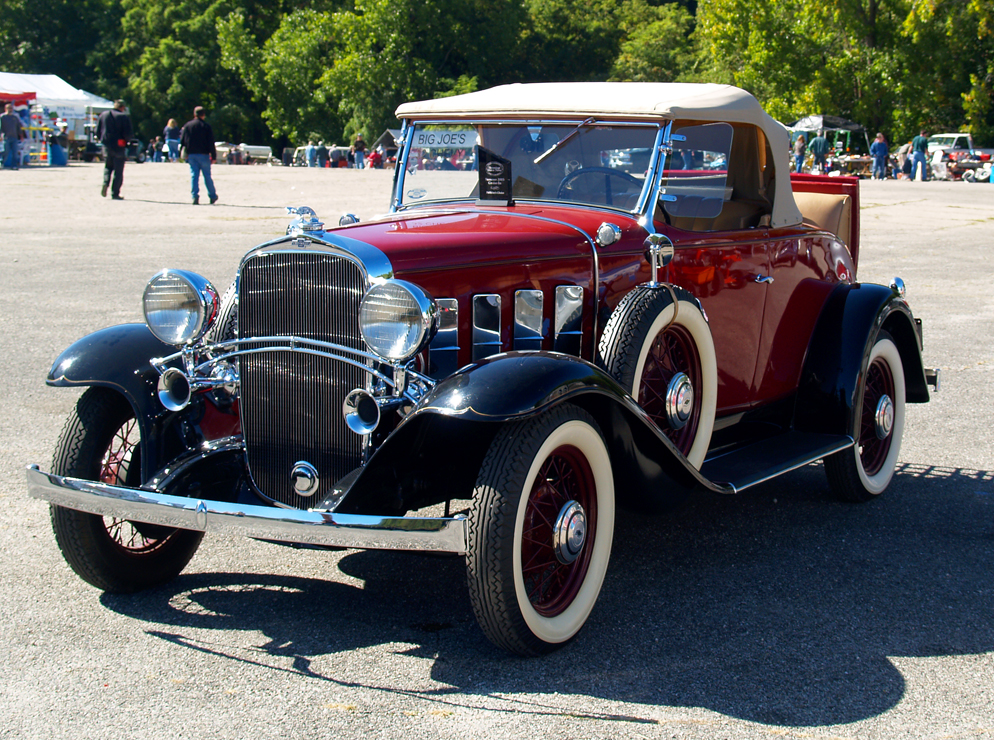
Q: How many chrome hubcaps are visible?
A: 3